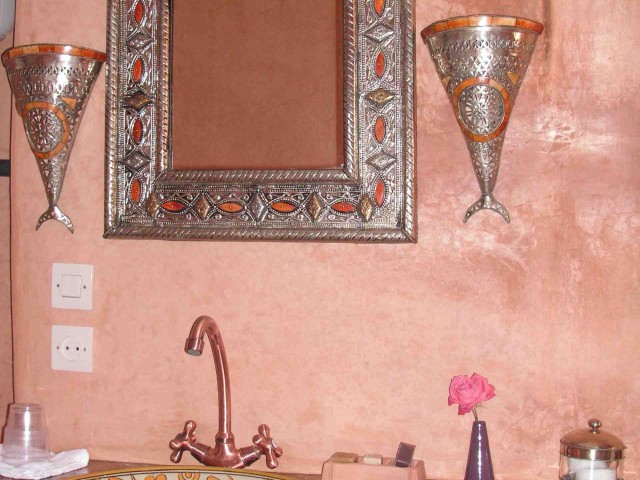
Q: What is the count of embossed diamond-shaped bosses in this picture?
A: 11